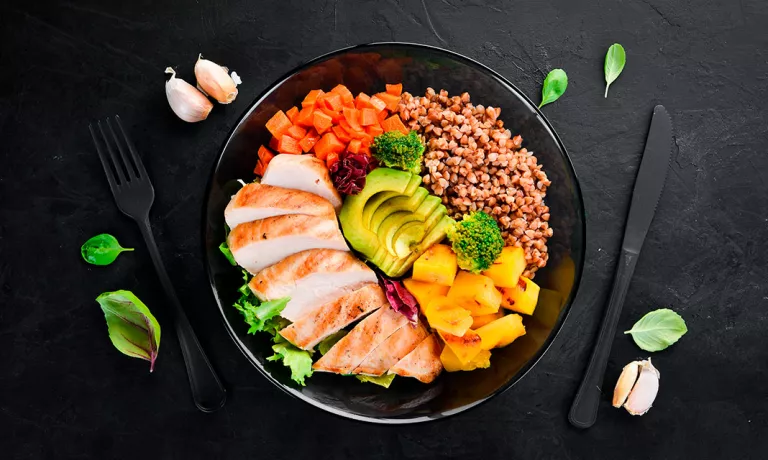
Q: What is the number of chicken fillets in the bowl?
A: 8